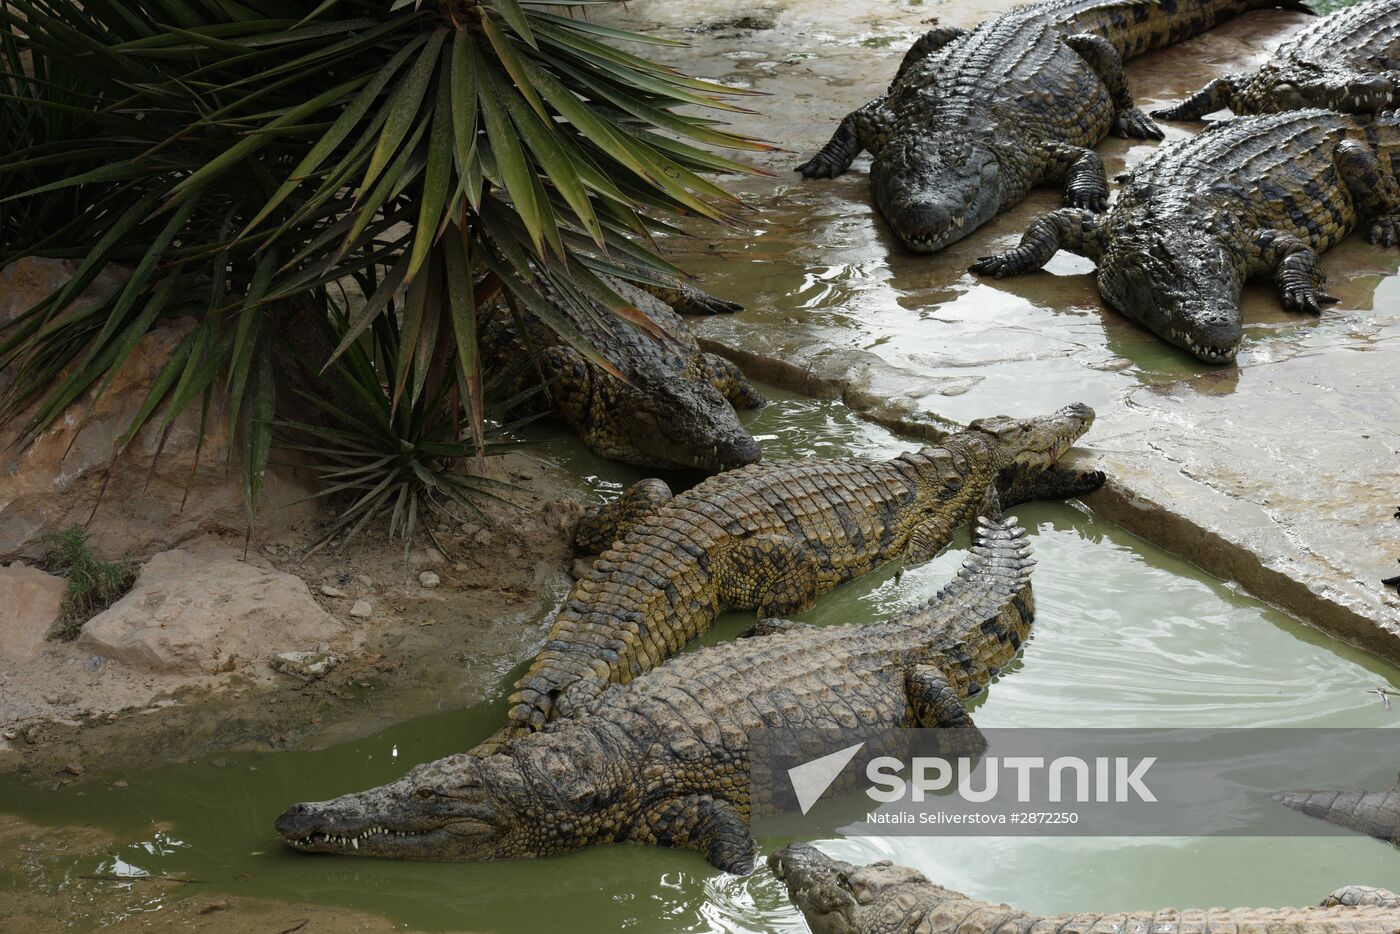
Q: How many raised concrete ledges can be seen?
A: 1